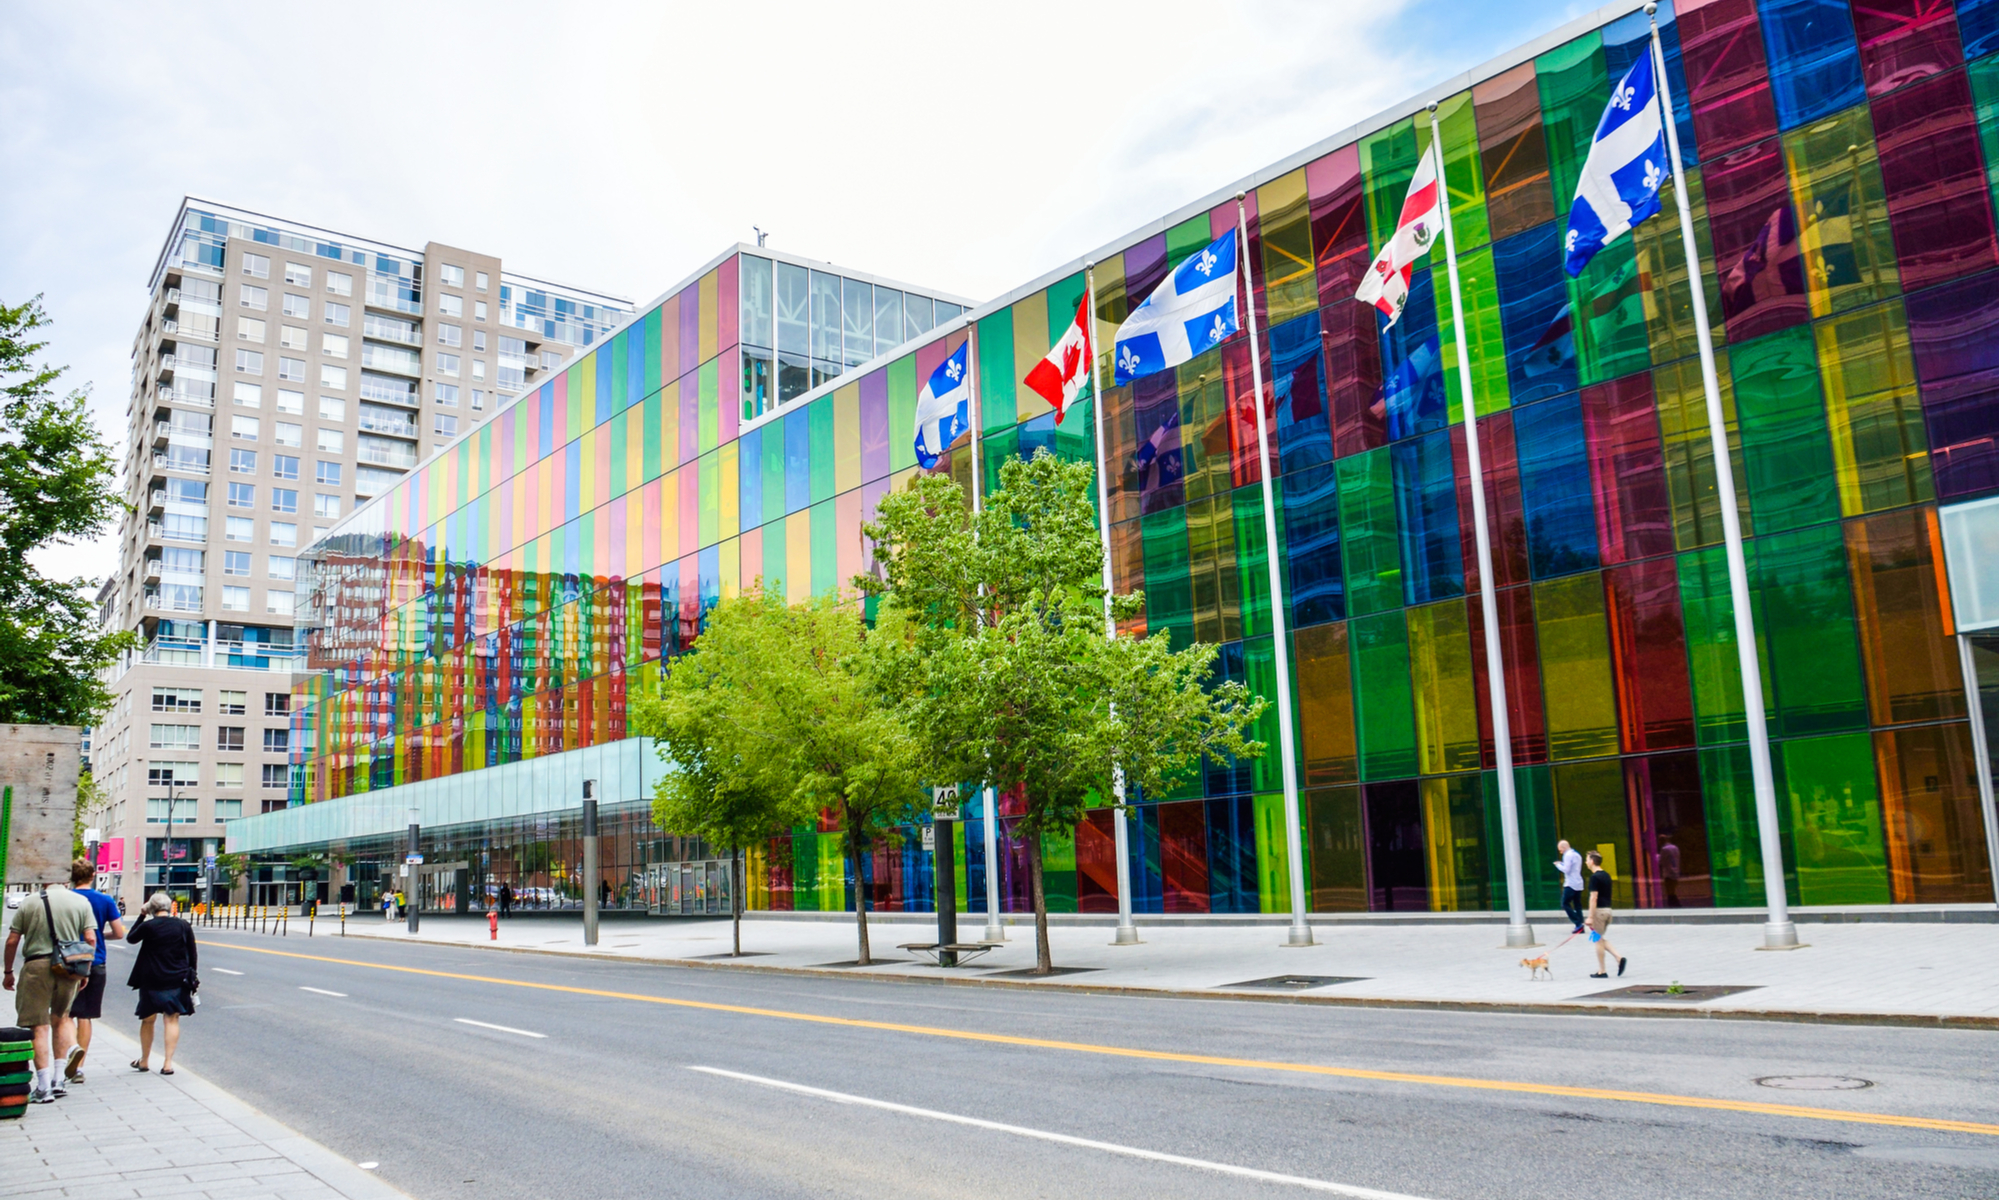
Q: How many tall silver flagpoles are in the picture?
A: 5